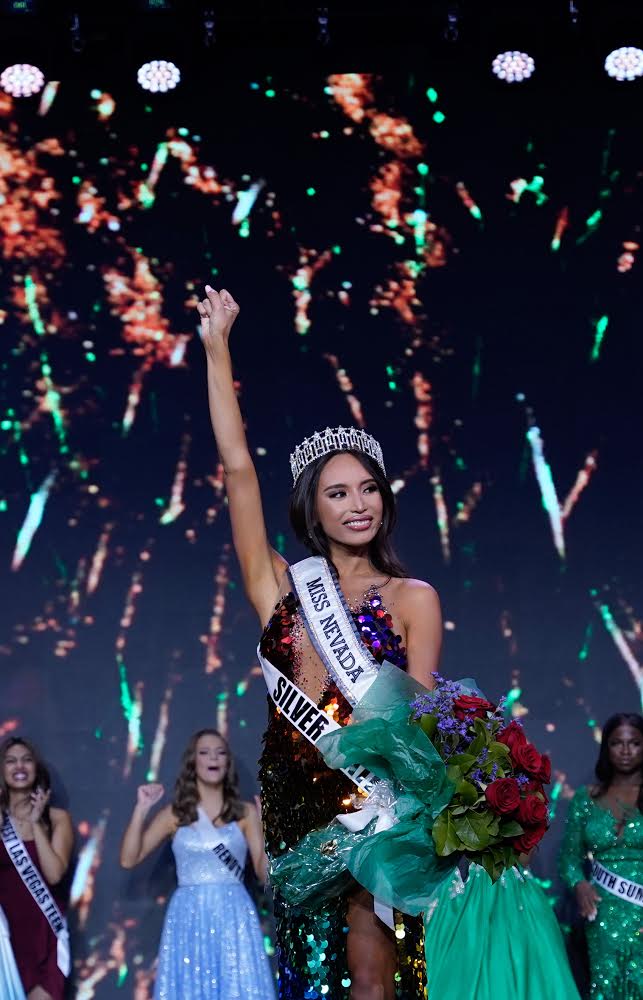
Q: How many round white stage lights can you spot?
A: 4